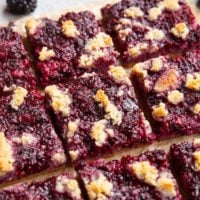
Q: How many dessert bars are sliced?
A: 9